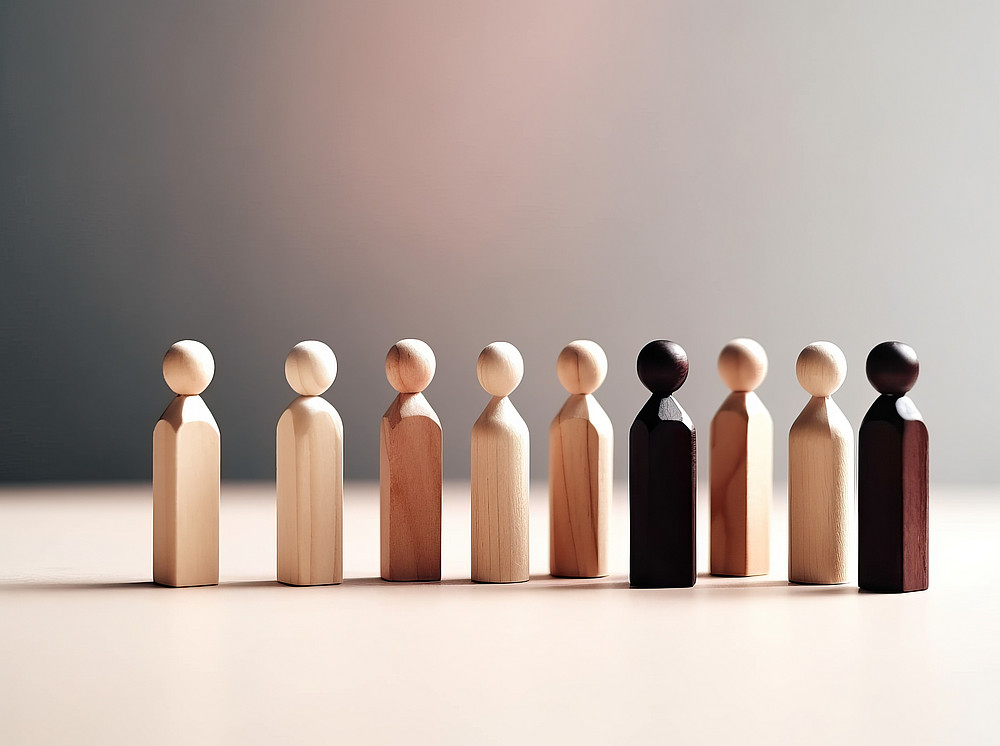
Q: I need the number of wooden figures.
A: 9